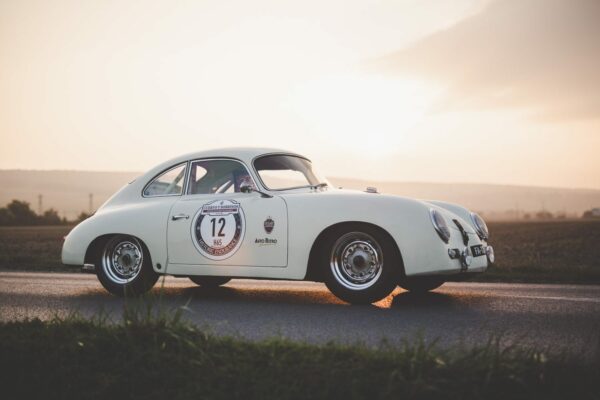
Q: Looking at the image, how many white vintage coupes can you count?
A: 1